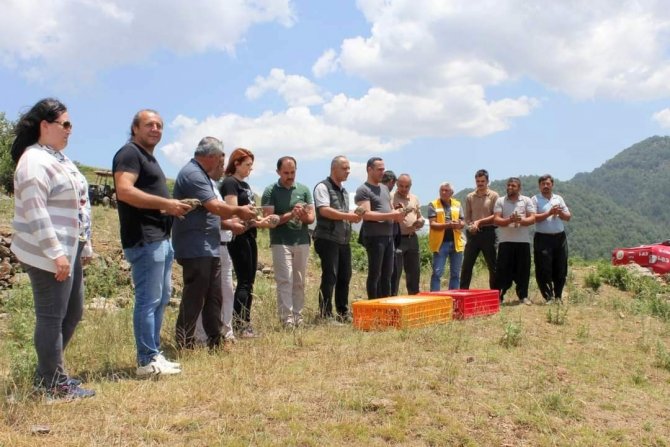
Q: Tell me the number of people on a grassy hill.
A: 14